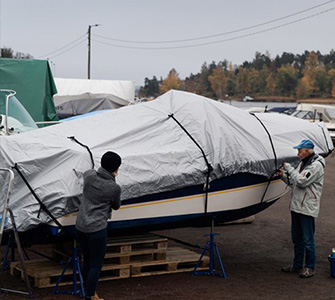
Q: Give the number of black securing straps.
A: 5